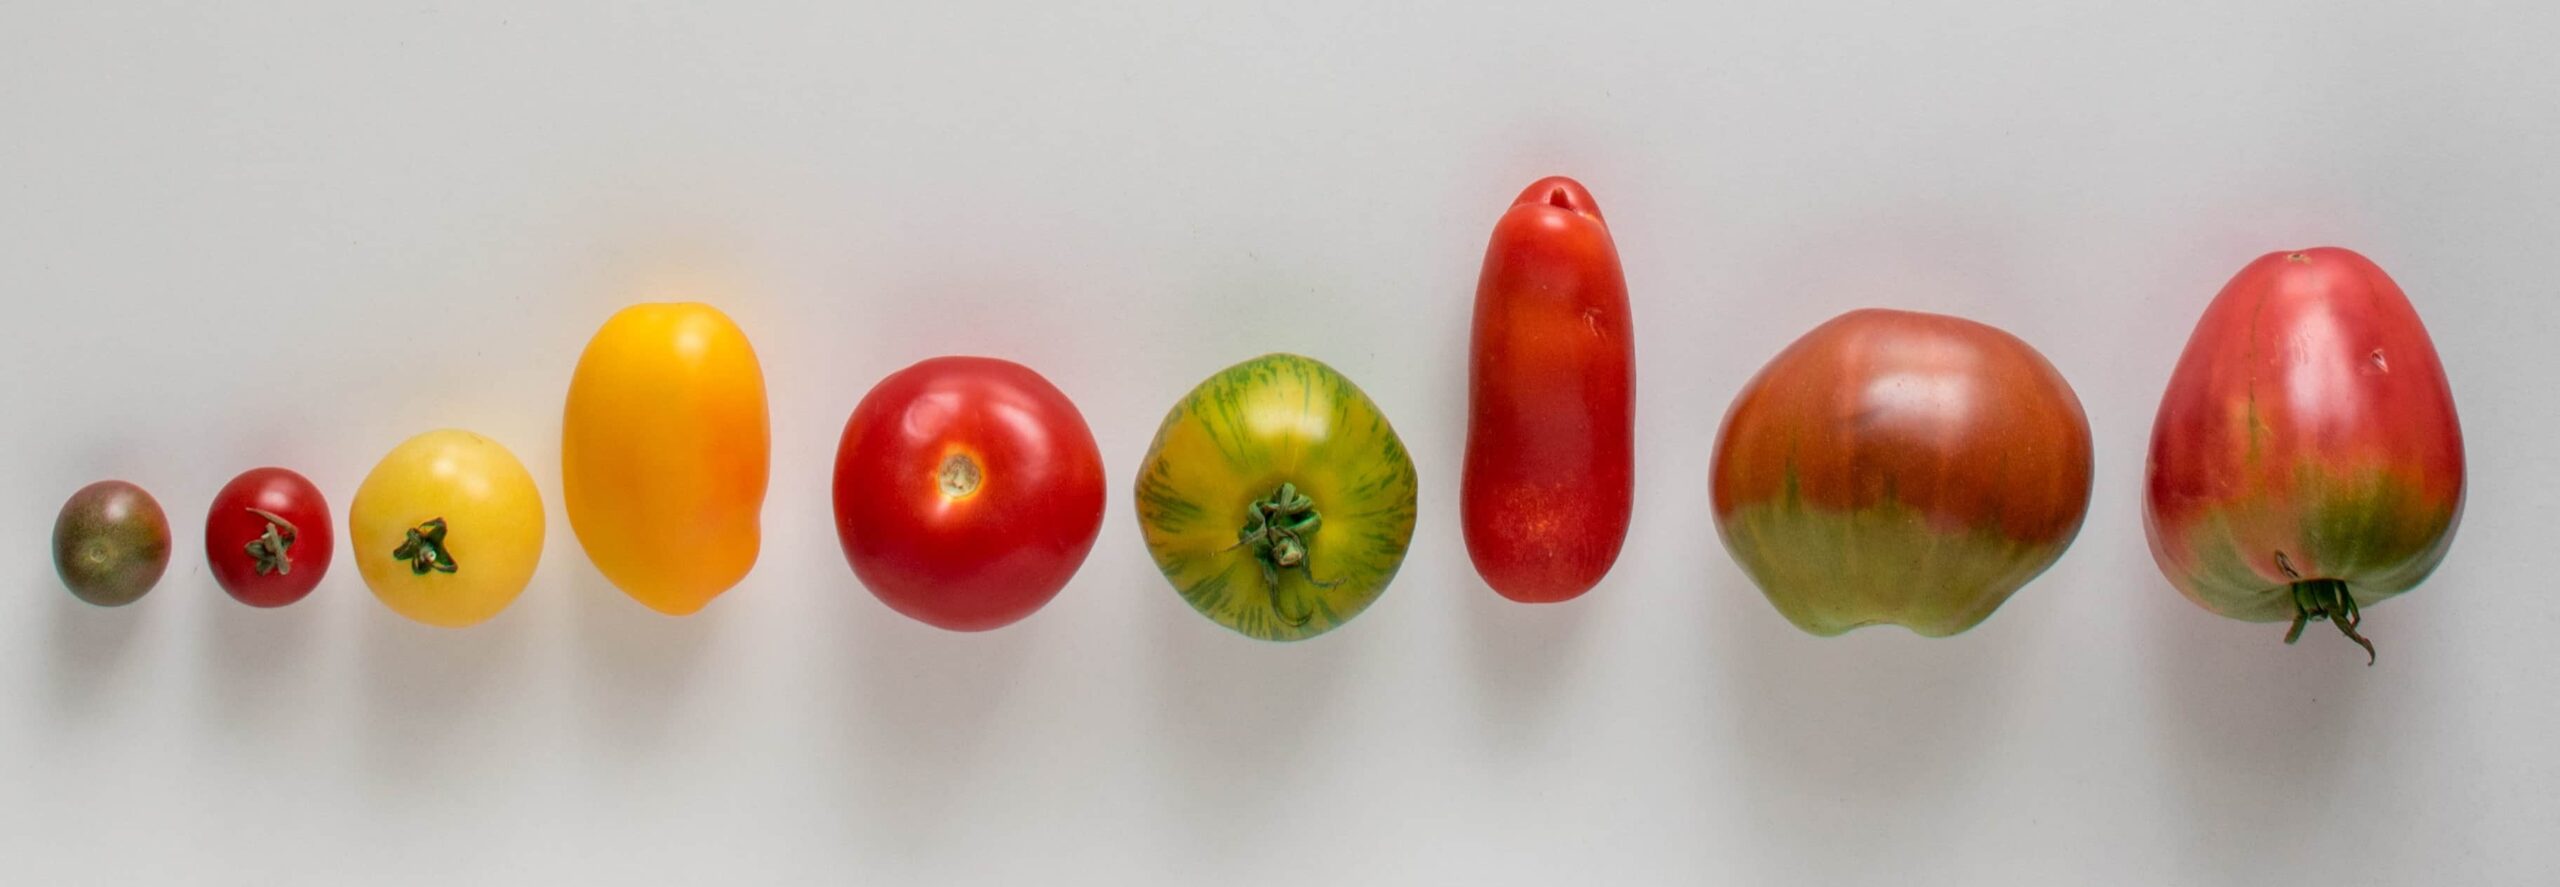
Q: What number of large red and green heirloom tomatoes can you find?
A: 2